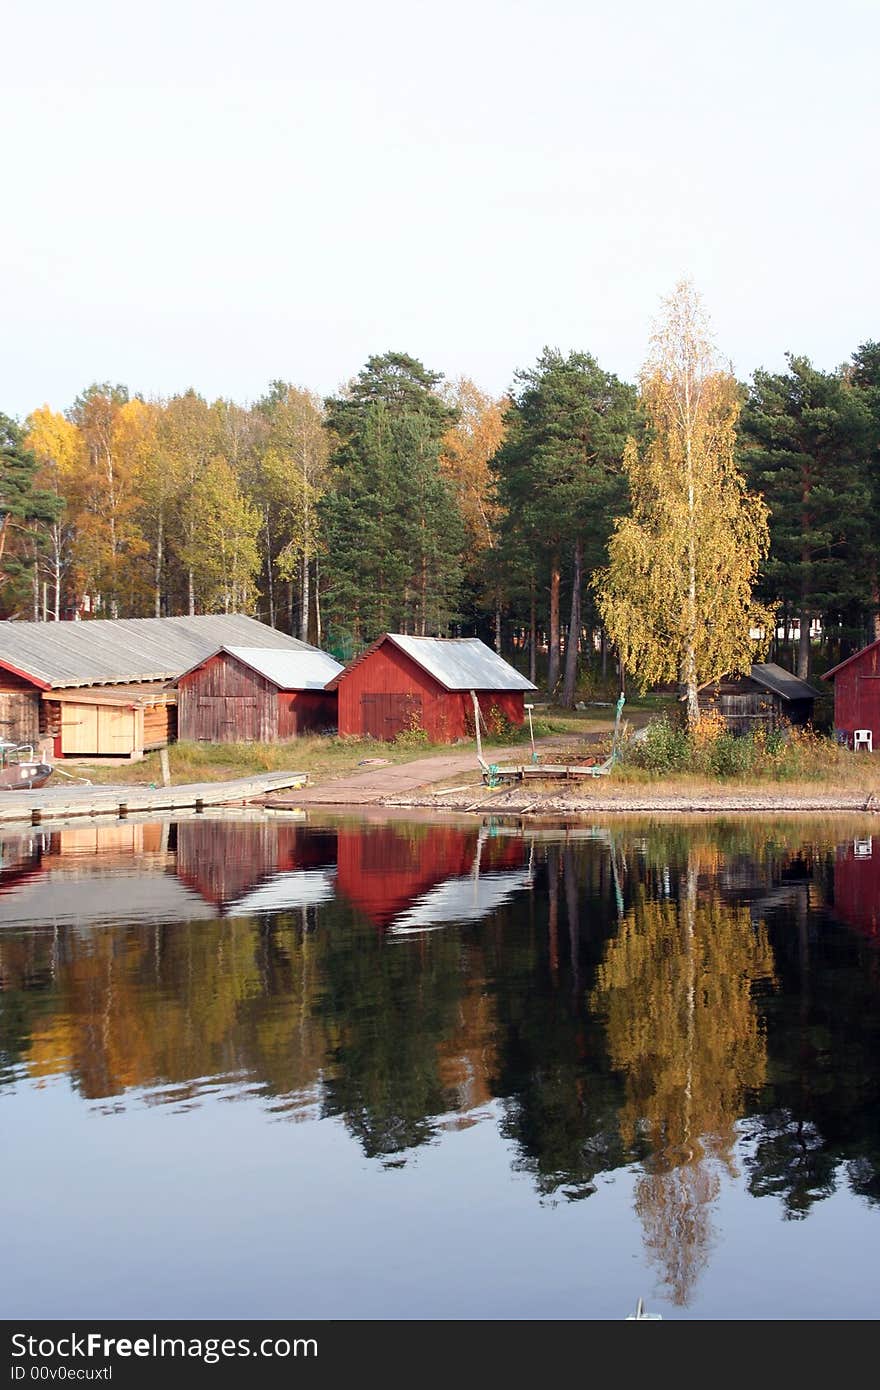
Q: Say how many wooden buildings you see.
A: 5